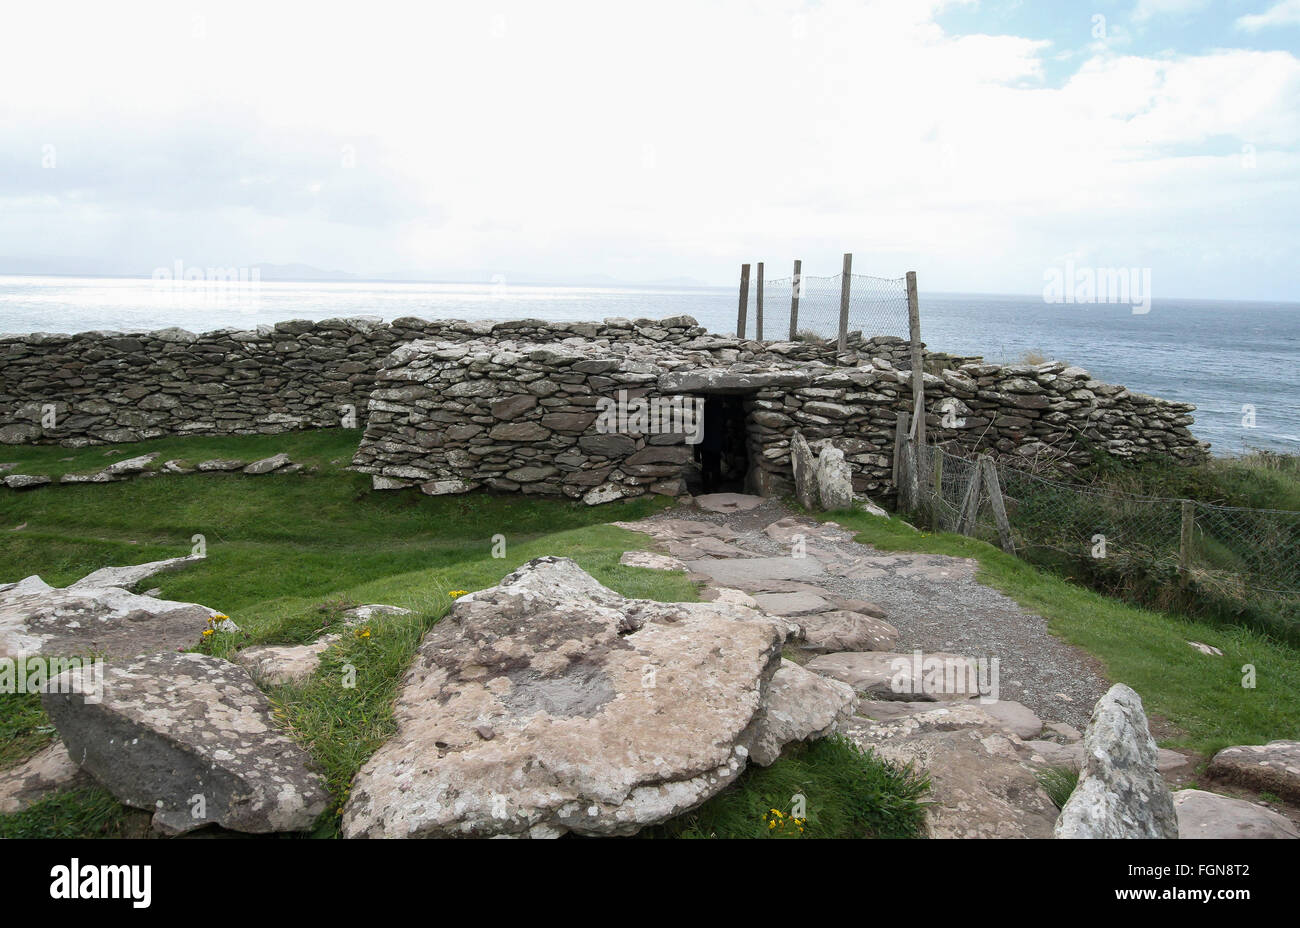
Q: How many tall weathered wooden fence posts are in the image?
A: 5